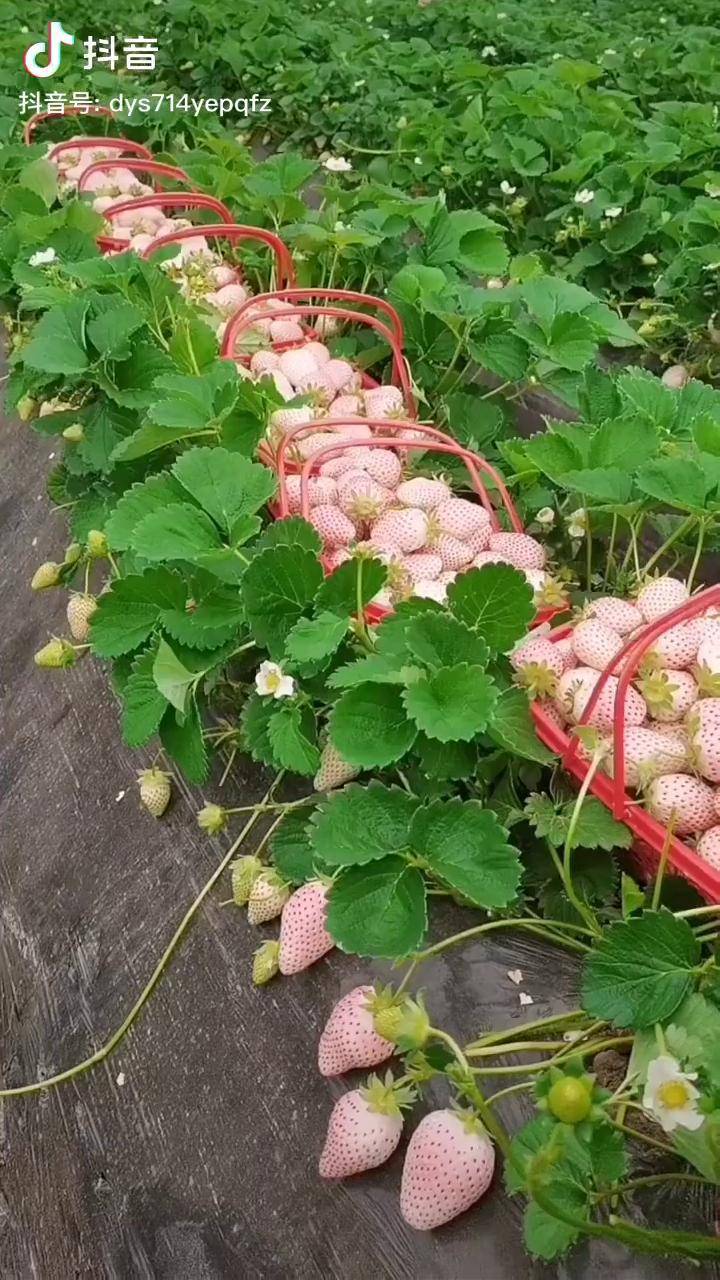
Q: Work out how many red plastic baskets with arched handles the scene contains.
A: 8